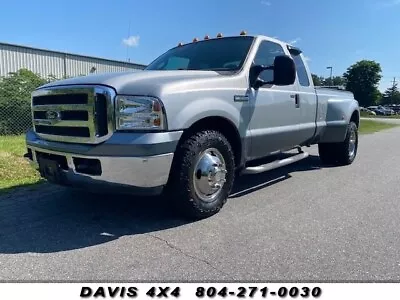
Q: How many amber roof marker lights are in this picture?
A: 5